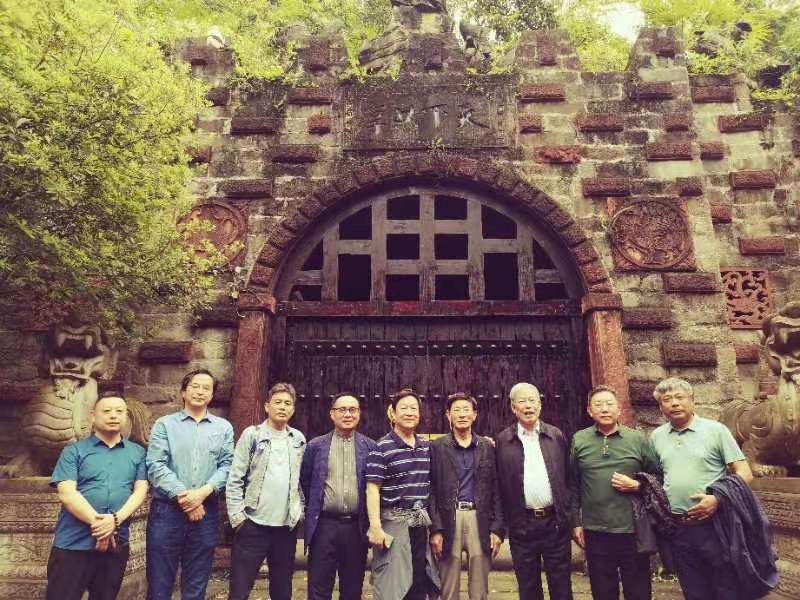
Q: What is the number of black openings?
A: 14